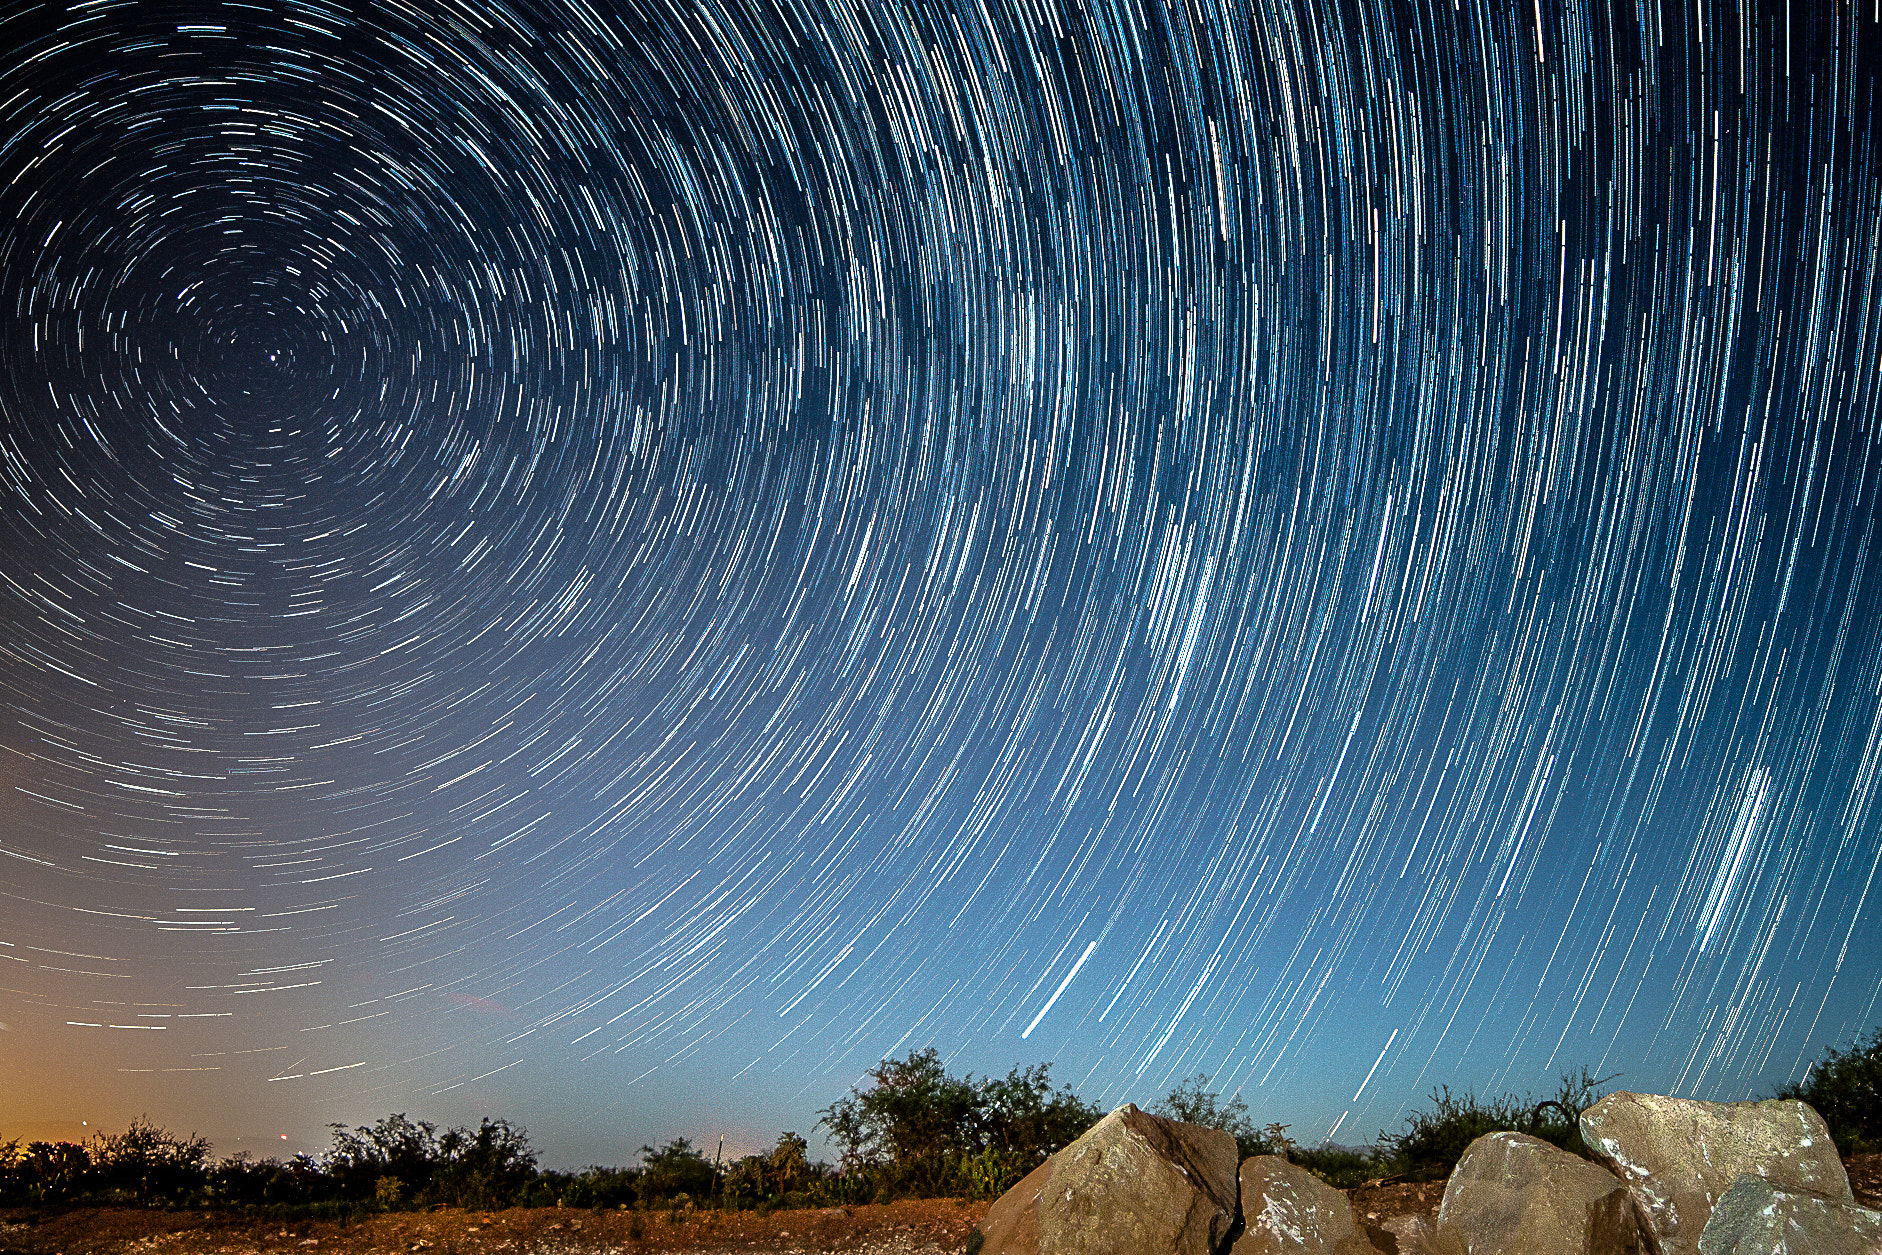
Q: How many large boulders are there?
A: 5